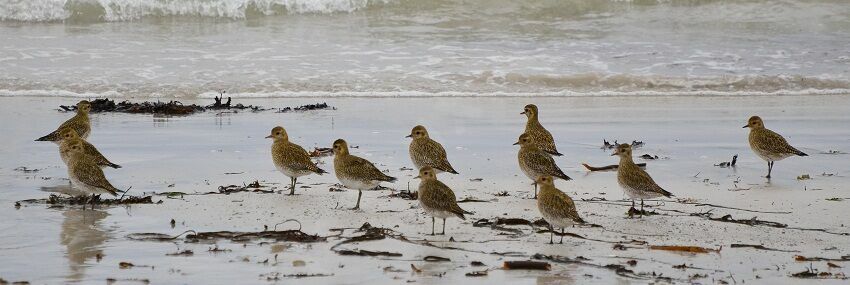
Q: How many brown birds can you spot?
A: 12